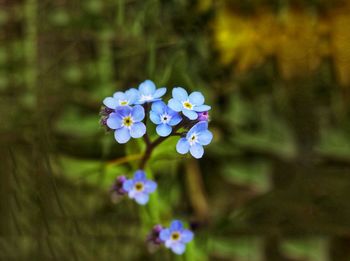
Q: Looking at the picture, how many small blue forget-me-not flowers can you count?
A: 8